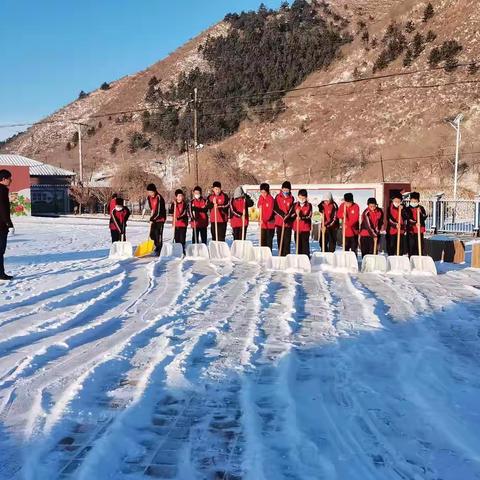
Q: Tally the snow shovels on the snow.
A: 14